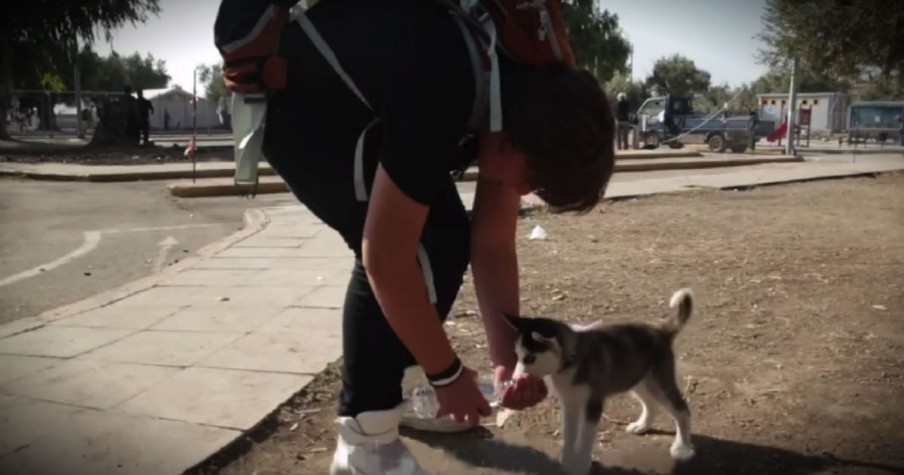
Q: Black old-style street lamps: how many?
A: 0